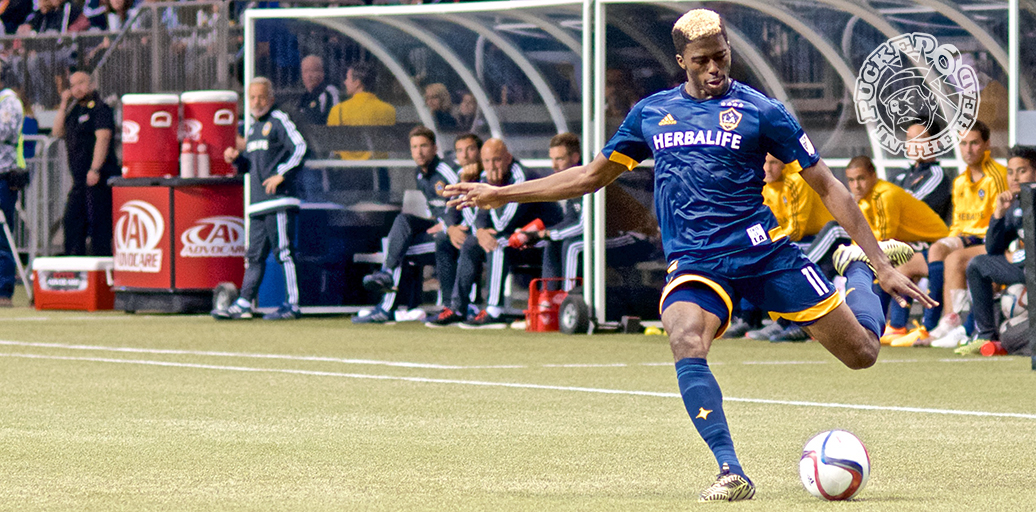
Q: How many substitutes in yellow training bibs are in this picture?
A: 3